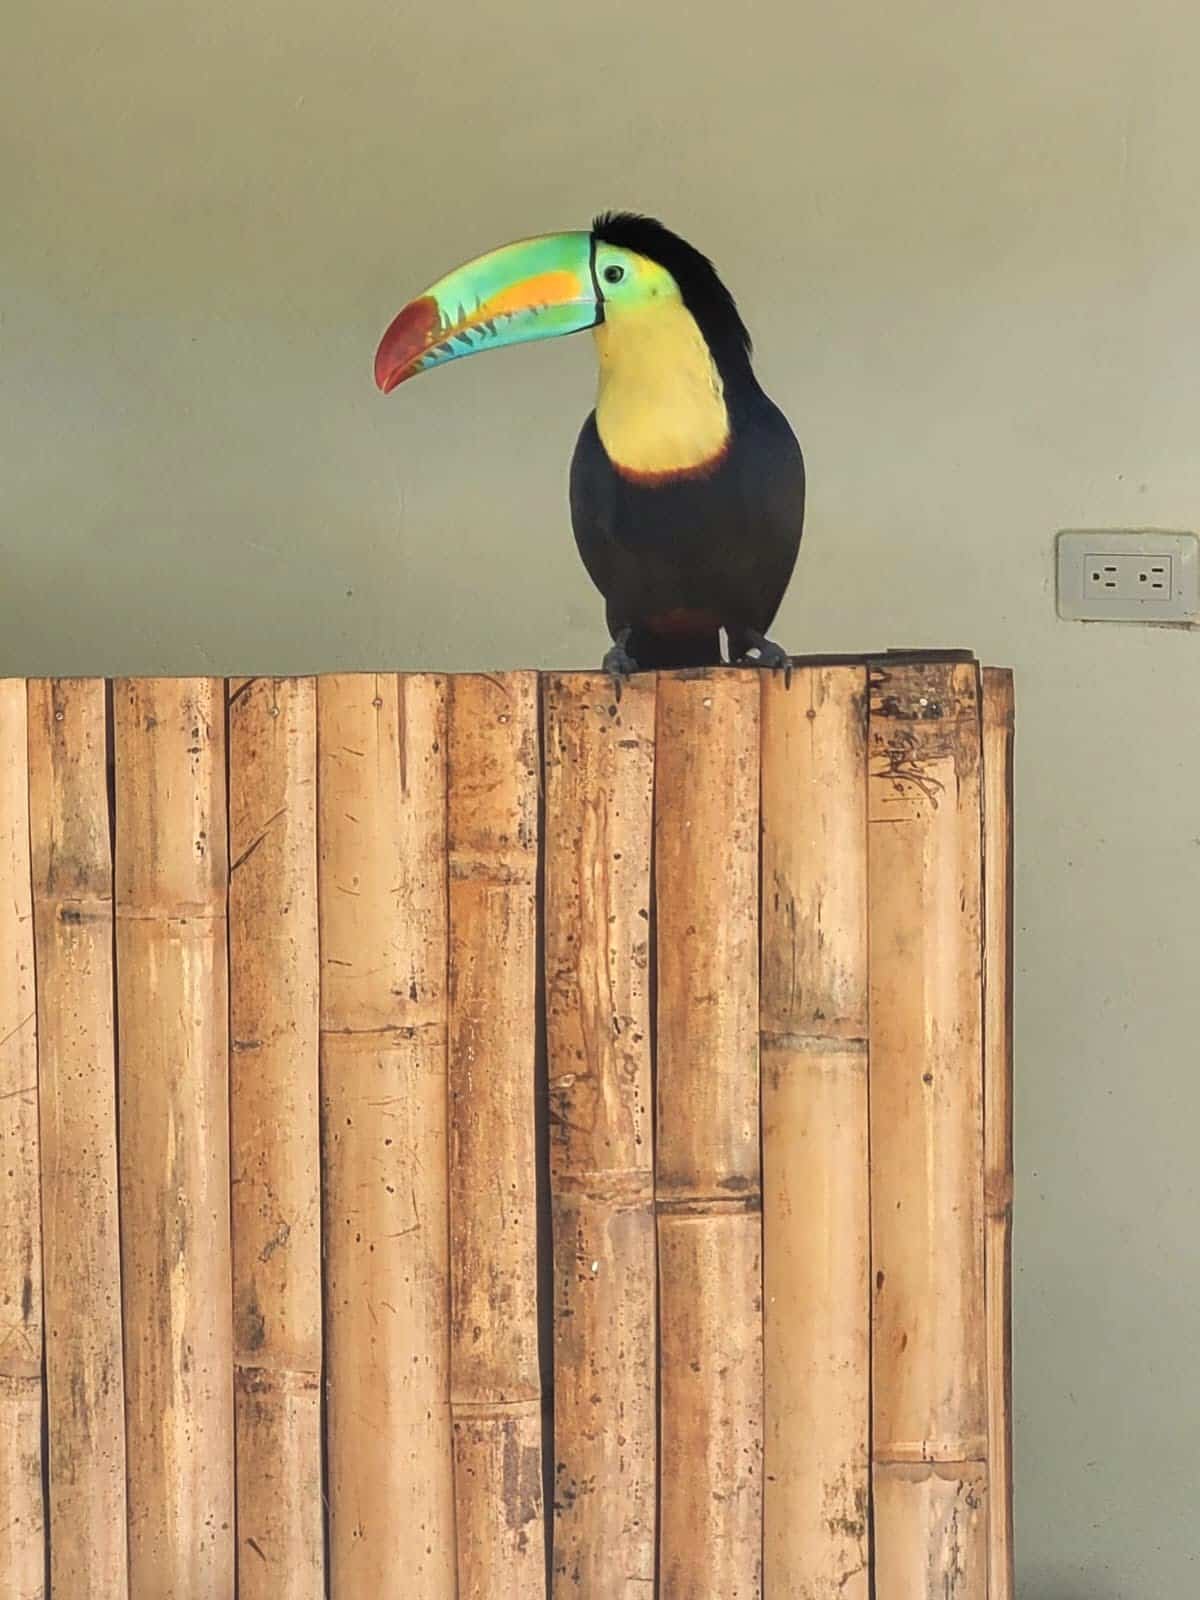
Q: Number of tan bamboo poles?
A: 11